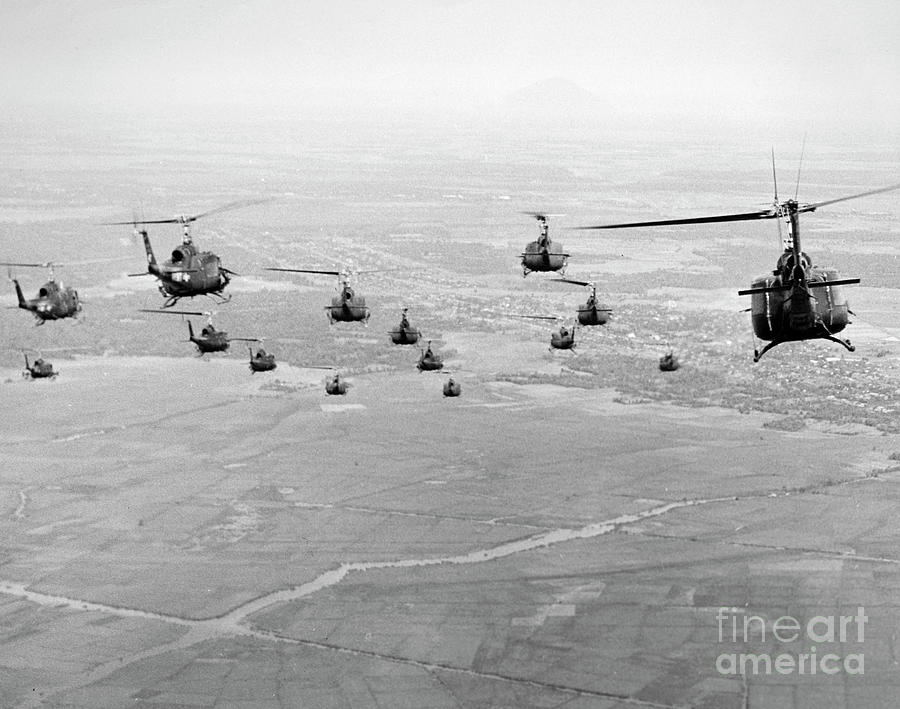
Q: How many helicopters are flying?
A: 15